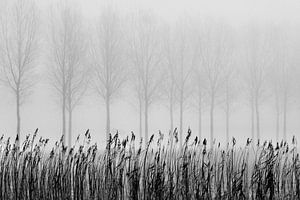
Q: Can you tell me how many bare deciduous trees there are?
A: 15